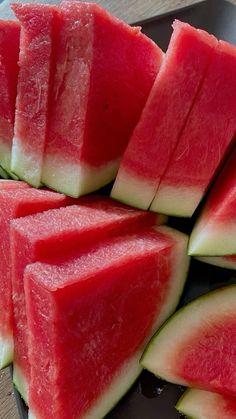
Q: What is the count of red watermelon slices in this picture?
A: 12